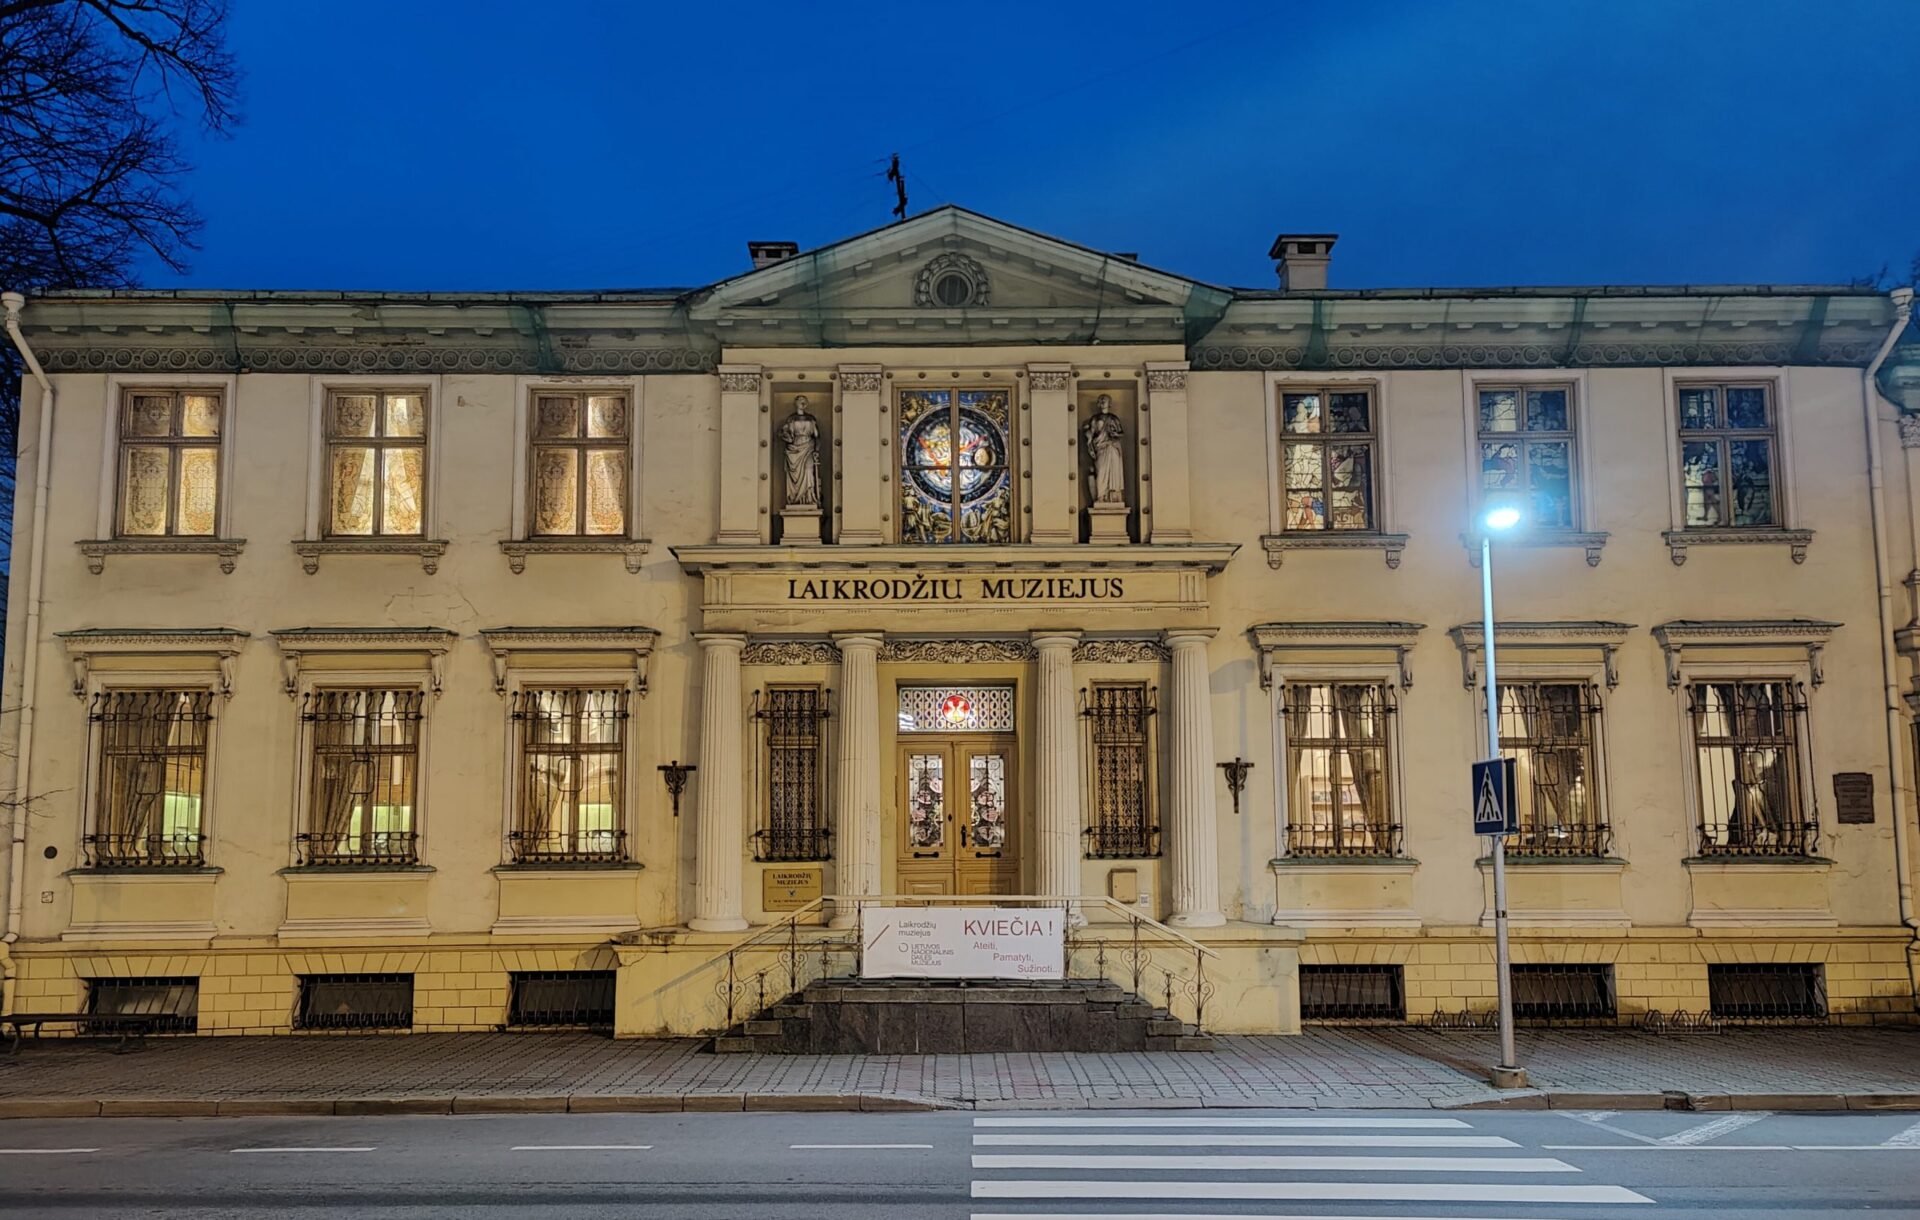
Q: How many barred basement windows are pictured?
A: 6